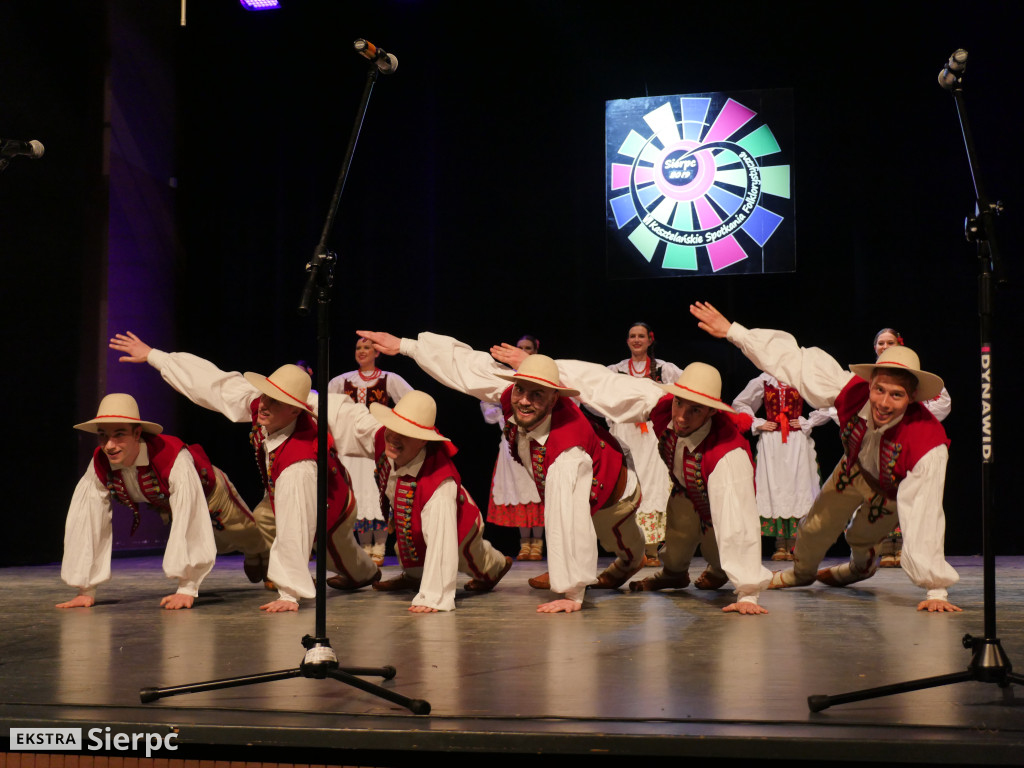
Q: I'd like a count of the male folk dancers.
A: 6